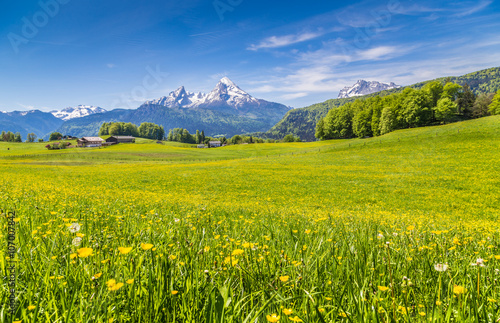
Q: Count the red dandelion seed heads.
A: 0